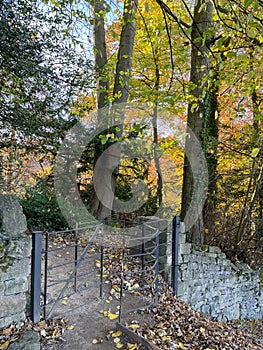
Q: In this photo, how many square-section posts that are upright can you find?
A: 2